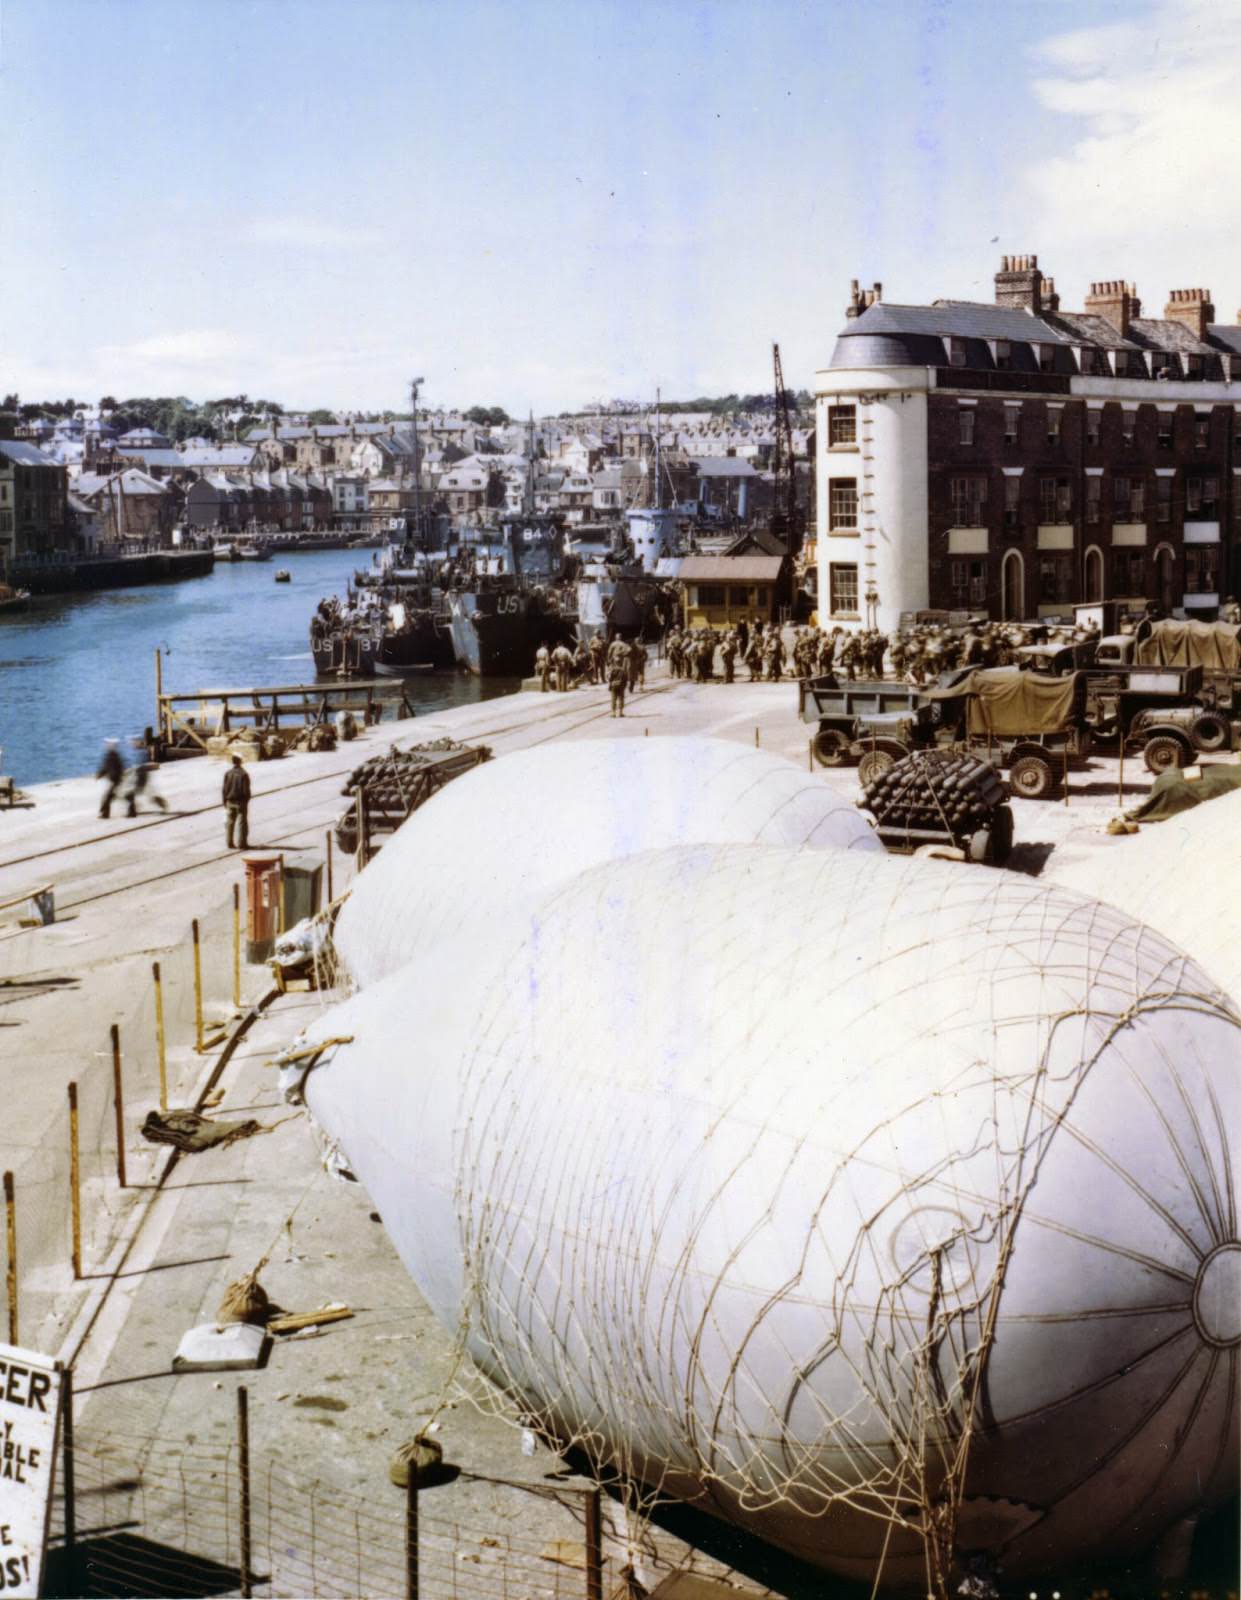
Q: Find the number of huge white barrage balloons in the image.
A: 3